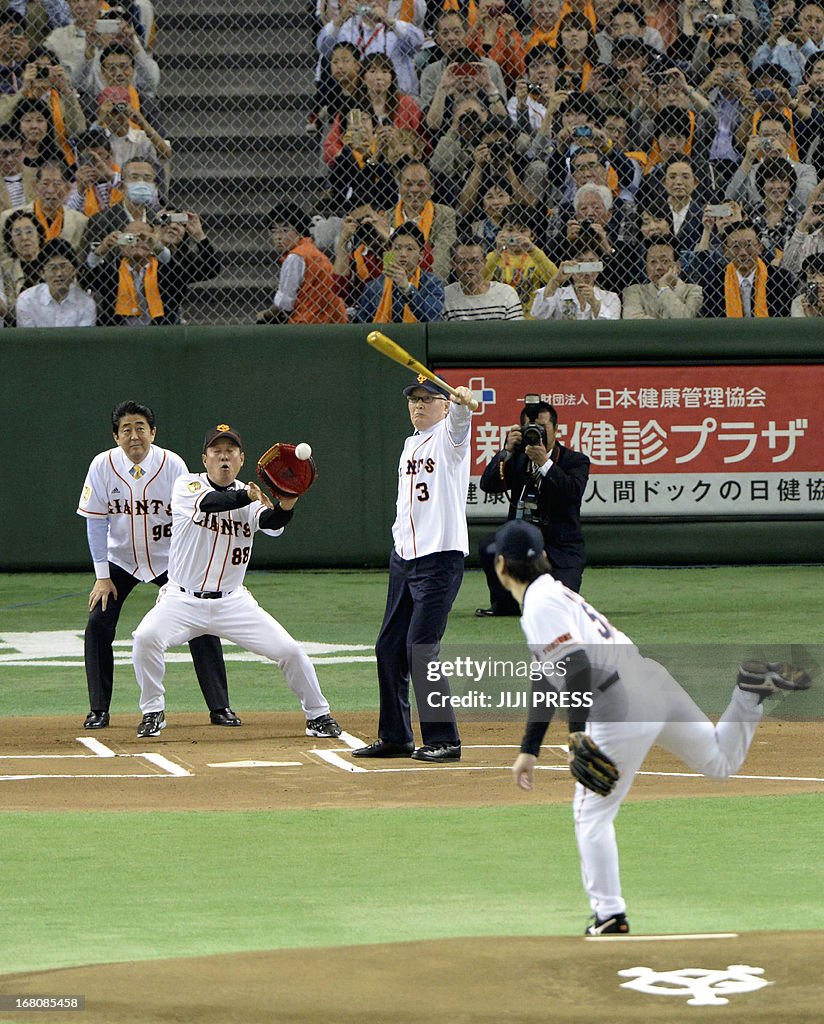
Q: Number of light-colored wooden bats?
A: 1